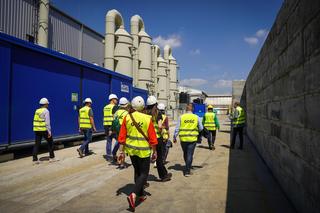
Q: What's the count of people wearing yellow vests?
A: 10